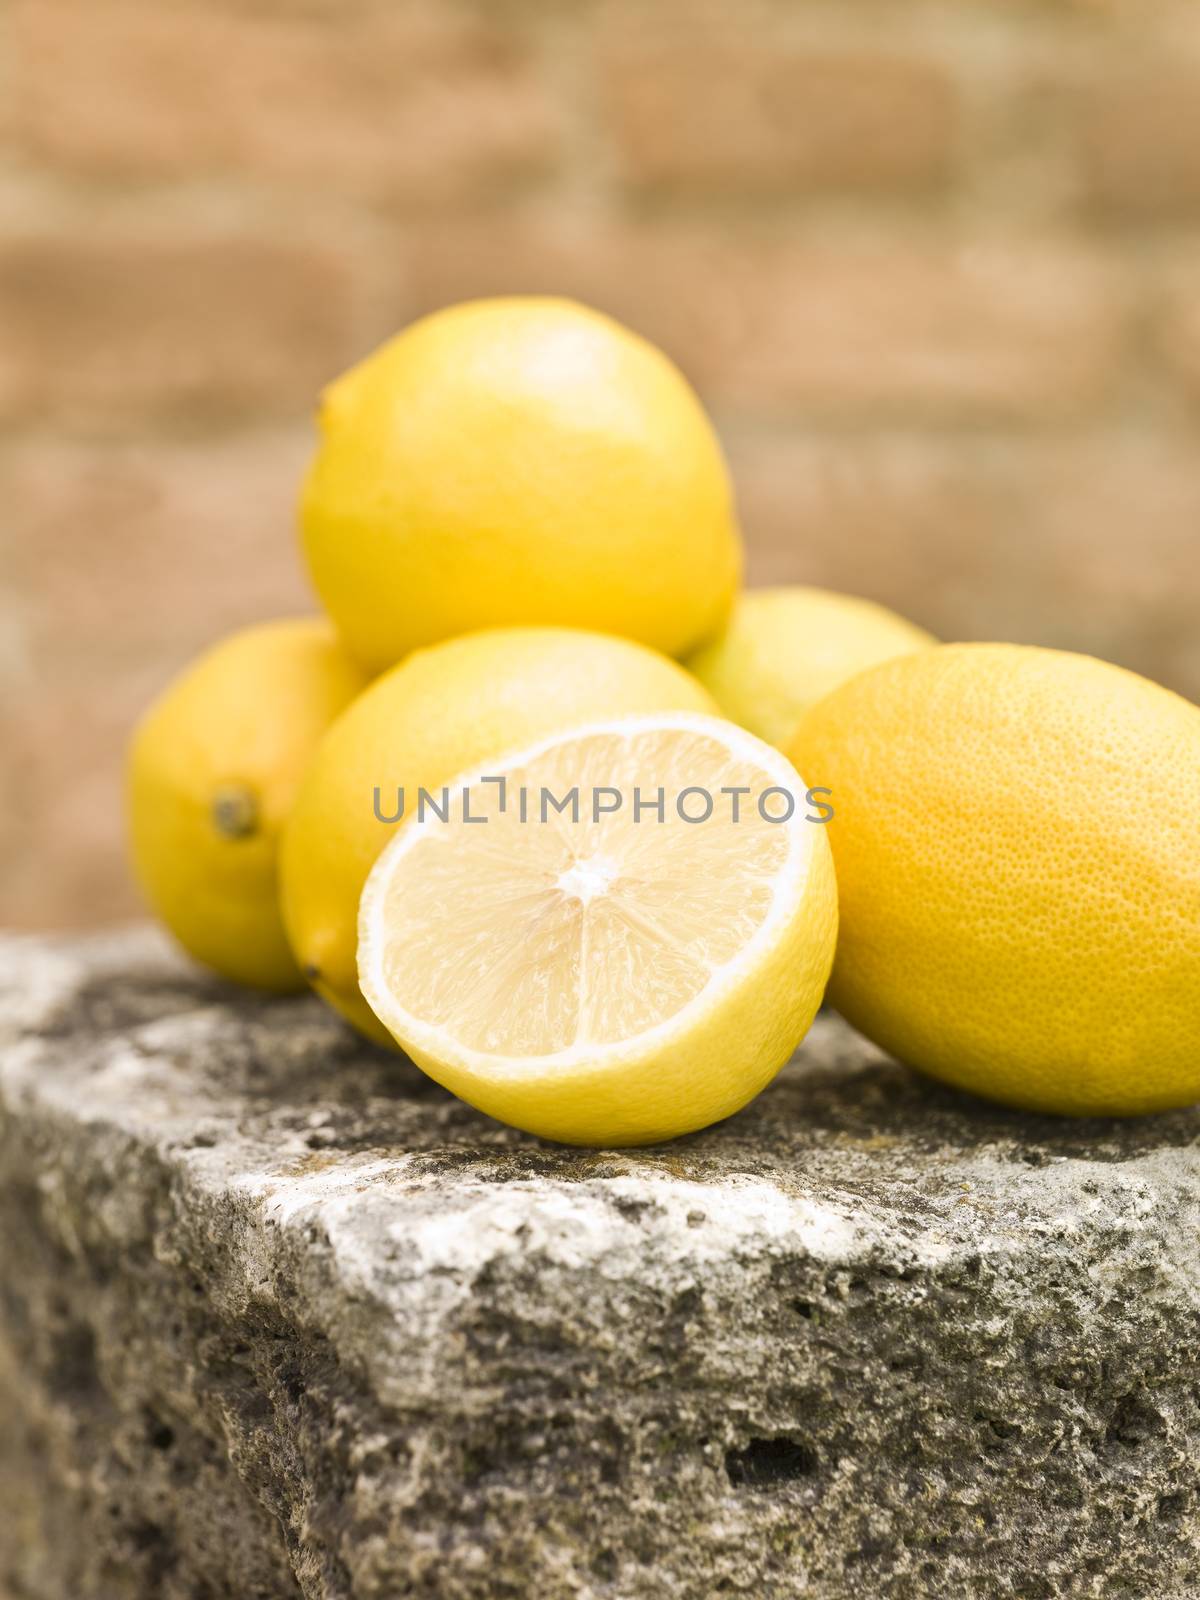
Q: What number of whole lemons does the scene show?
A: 5